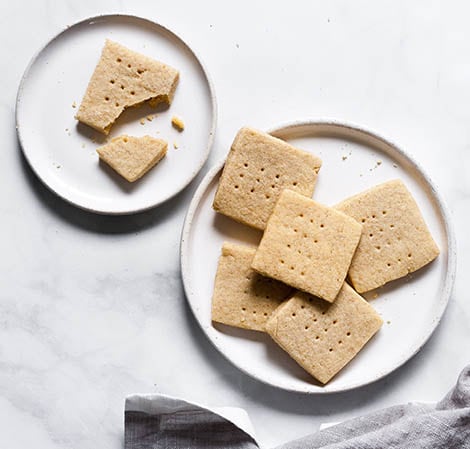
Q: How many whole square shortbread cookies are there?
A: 5